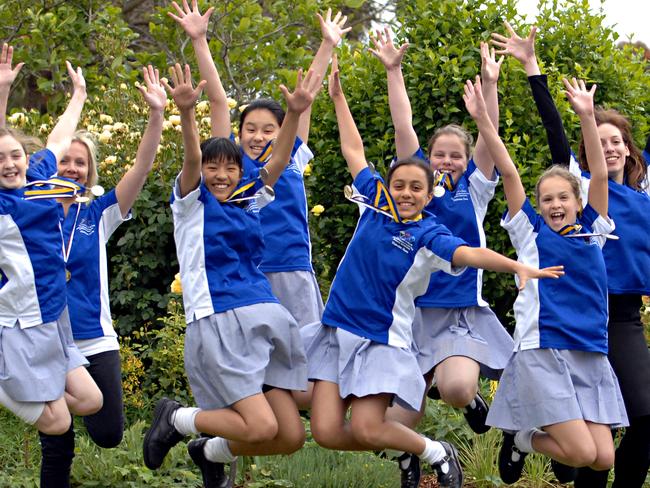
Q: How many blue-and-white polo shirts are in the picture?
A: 8